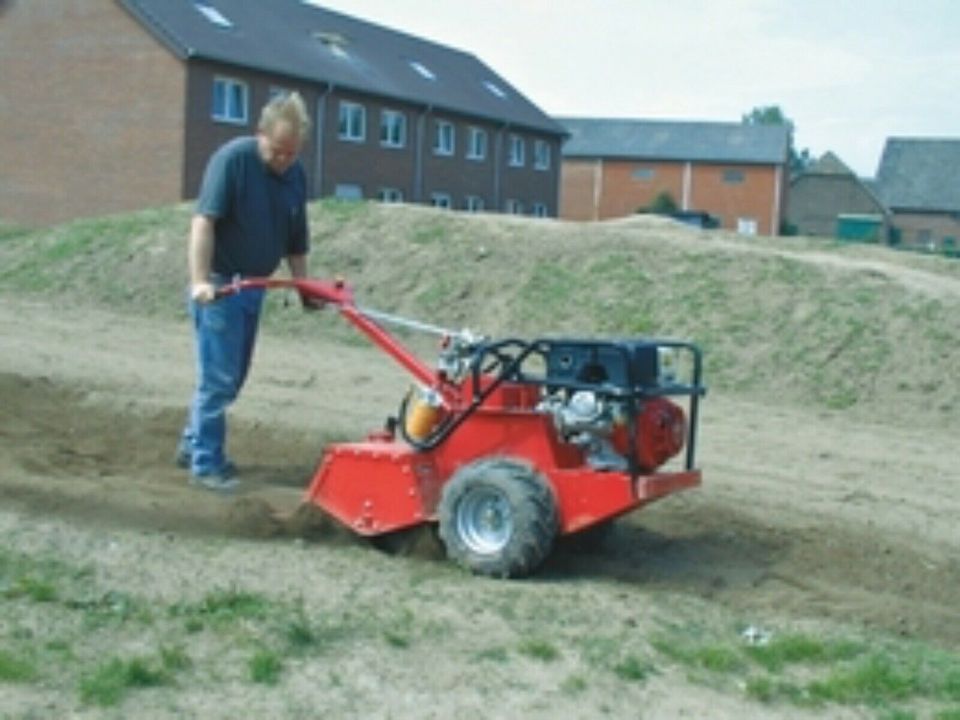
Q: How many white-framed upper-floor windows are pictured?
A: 8